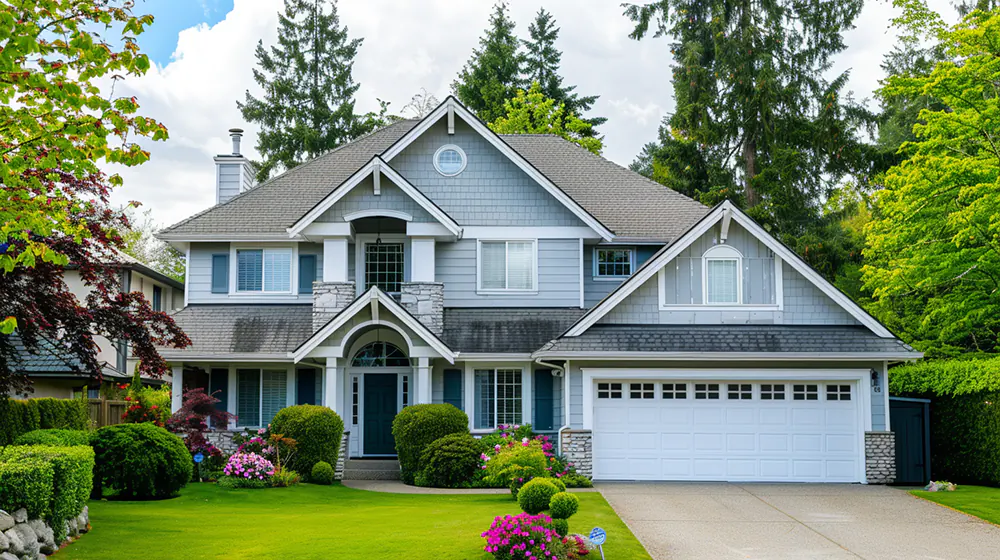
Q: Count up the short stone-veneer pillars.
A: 4